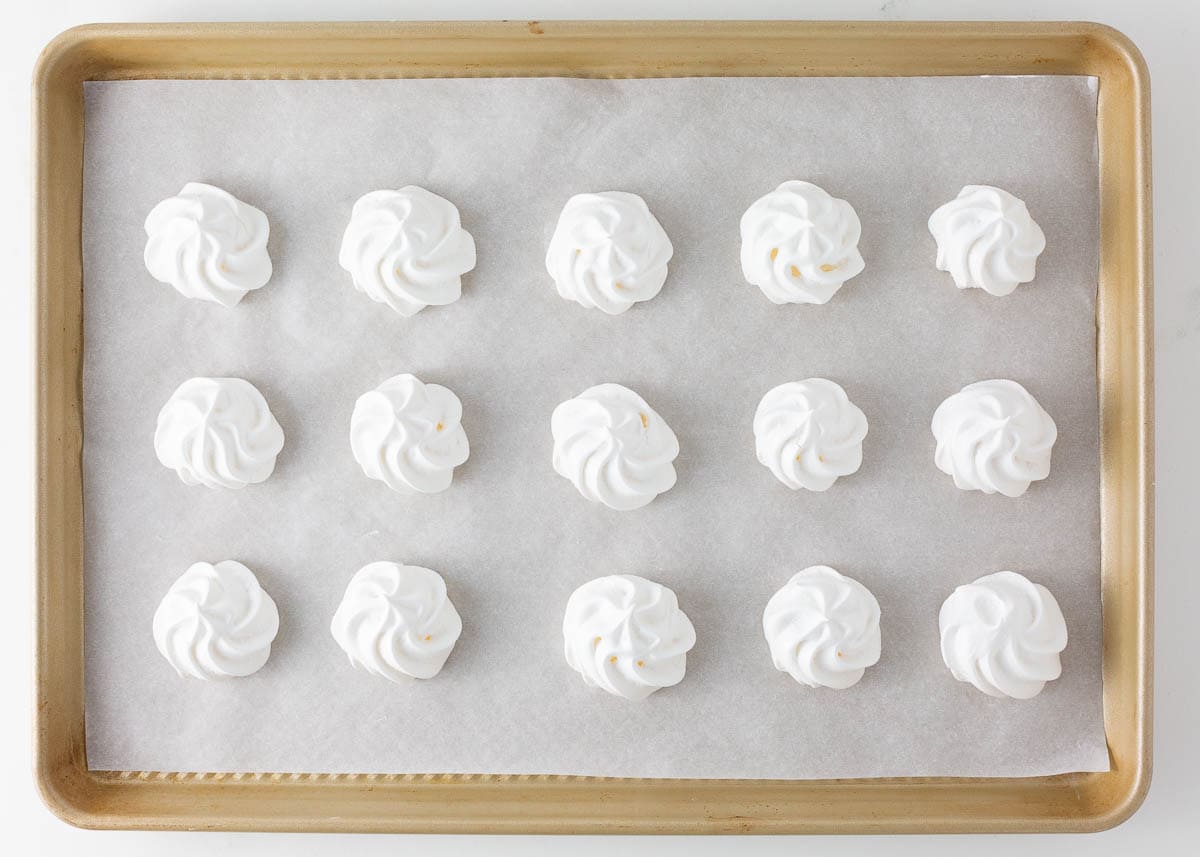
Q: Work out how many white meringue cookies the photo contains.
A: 15